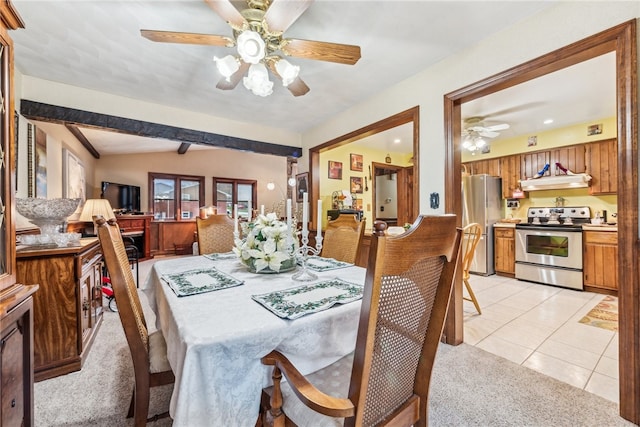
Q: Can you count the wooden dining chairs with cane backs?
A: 4